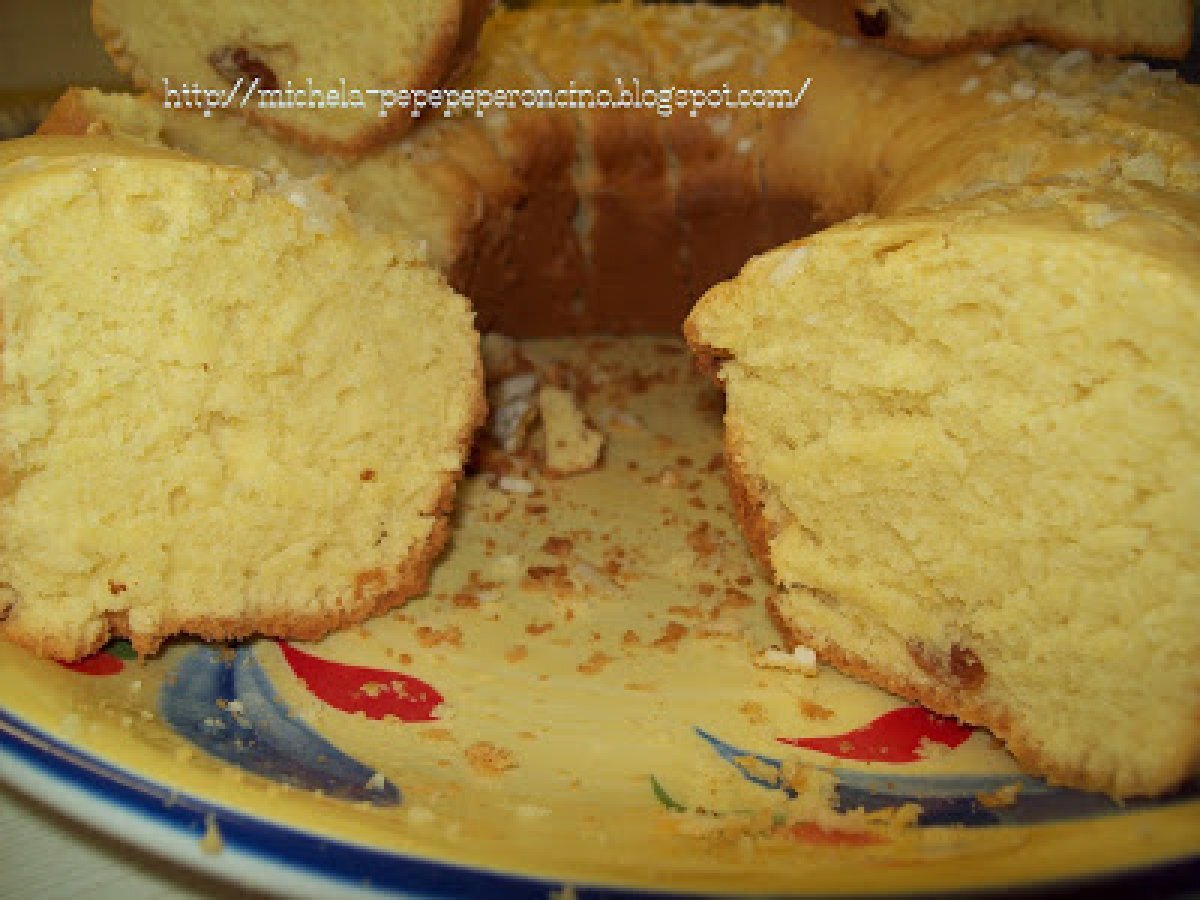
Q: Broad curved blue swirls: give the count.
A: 2